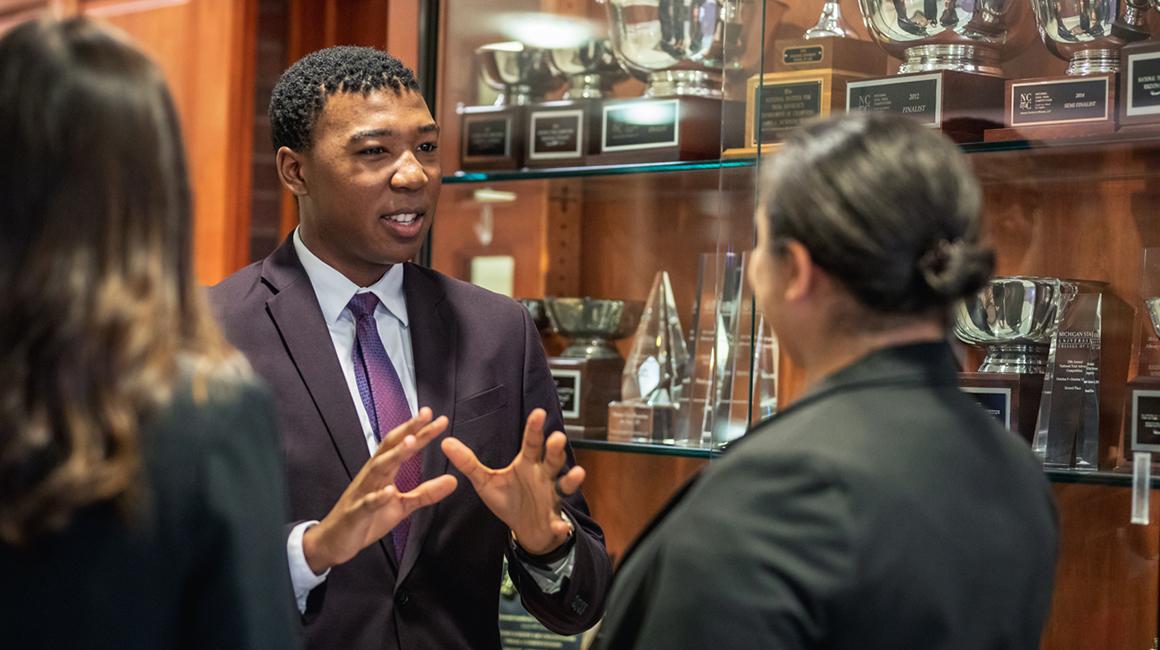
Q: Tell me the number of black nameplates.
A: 11